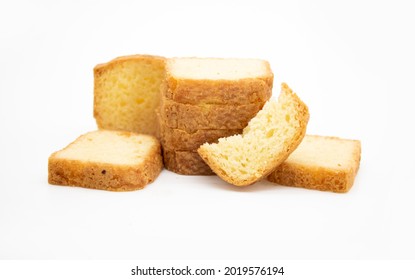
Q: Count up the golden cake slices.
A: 8